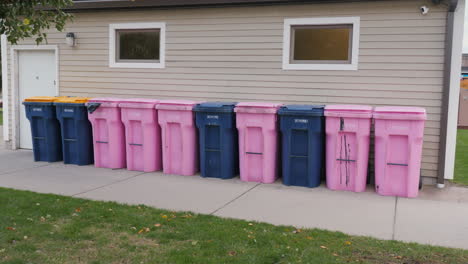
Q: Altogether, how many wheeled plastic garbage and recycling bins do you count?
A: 10